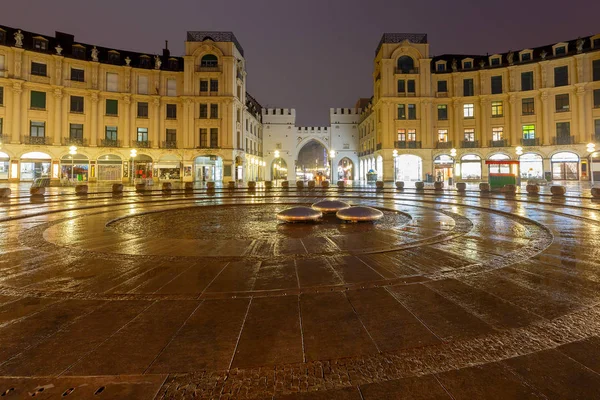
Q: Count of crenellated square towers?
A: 2